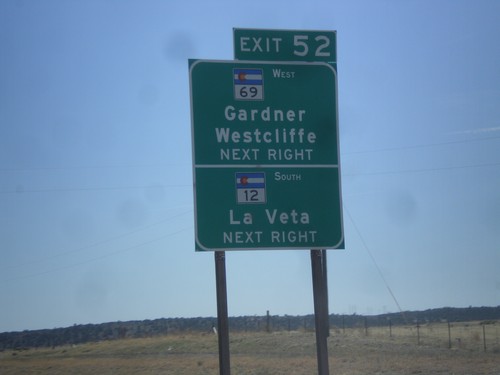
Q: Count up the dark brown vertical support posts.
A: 2